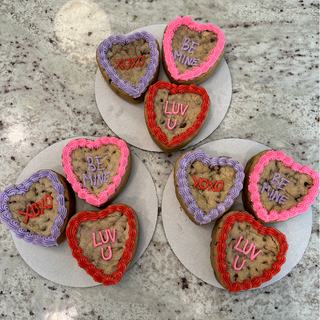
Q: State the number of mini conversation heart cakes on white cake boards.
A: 9